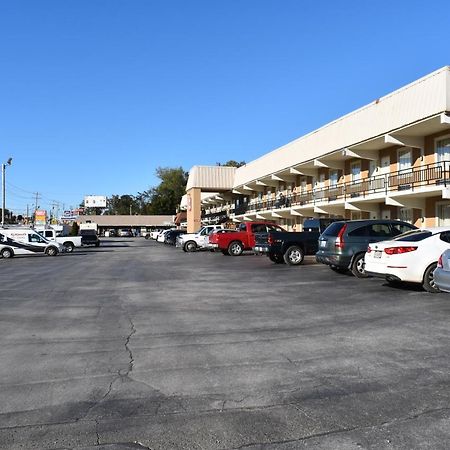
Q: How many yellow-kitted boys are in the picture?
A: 0